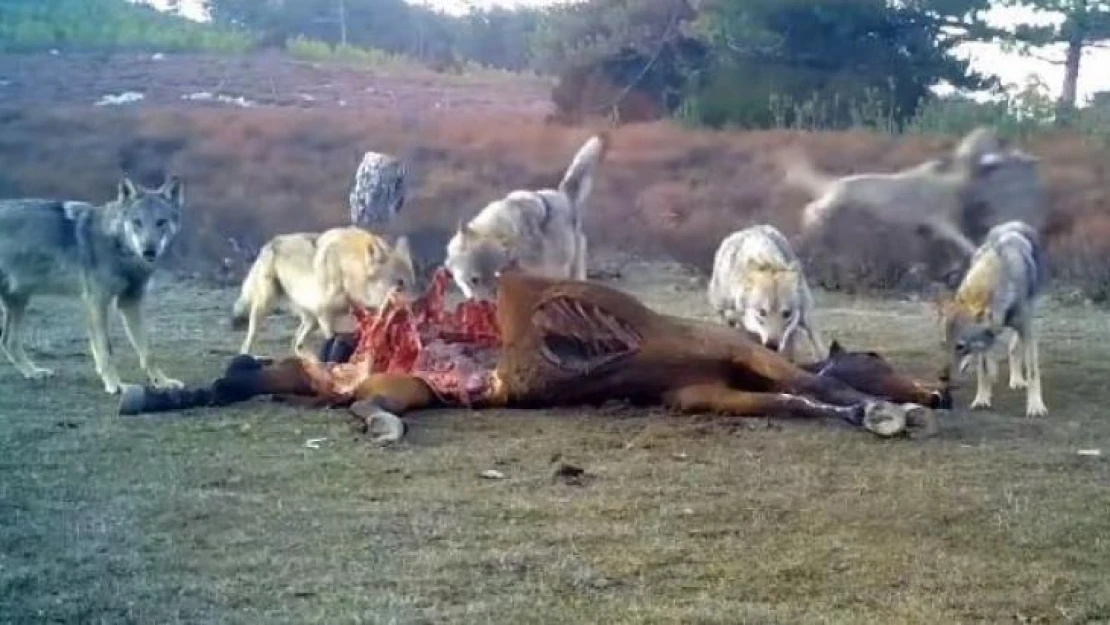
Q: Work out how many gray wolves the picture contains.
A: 6